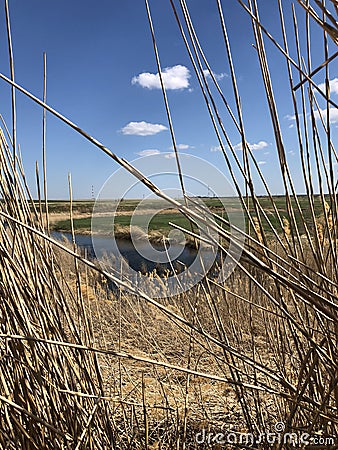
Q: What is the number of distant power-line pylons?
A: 2